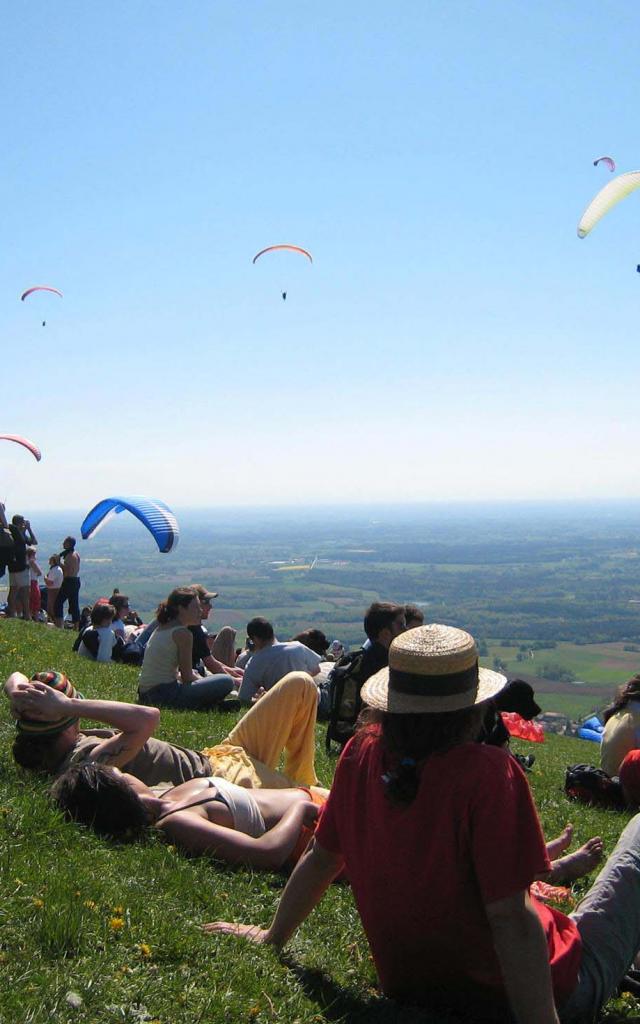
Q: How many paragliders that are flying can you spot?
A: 6